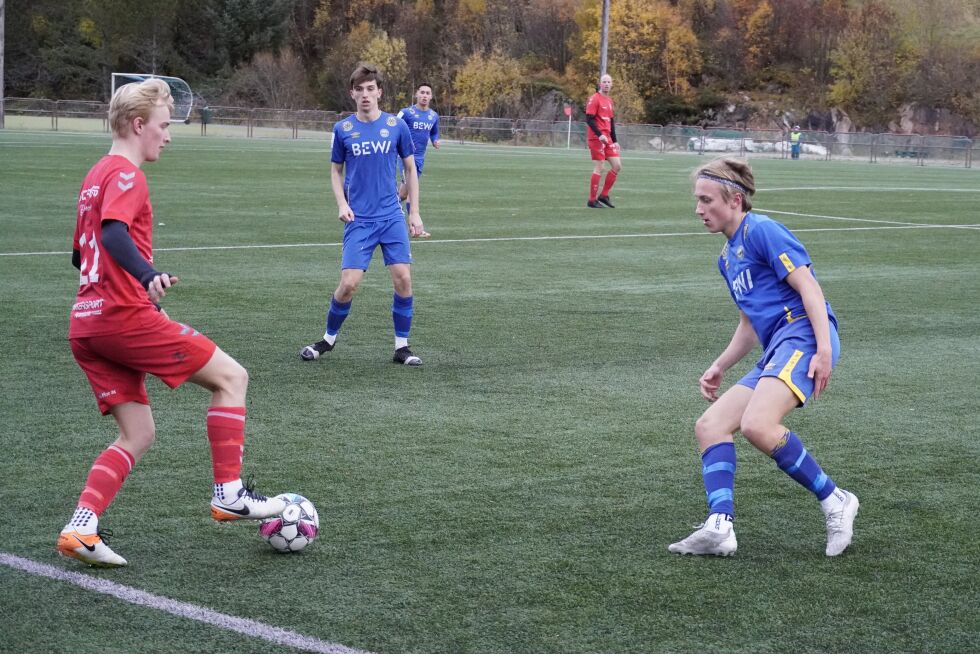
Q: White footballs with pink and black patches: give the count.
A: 1